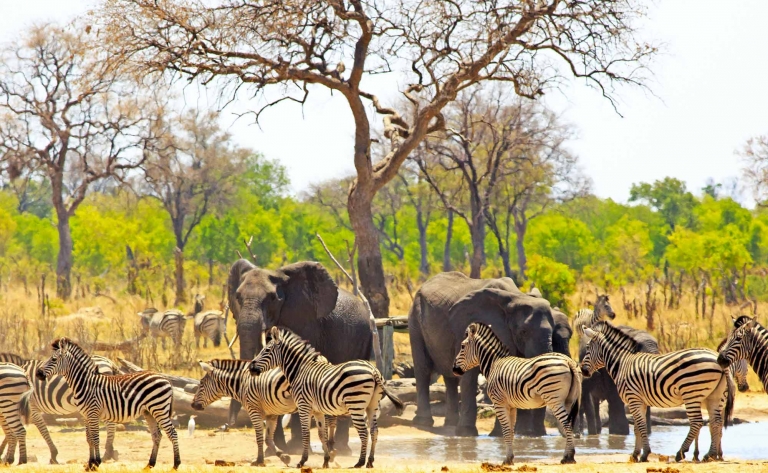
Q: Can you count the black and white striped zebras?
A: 12